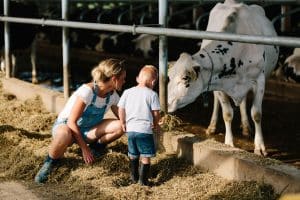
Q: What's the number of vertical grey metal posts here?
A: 3